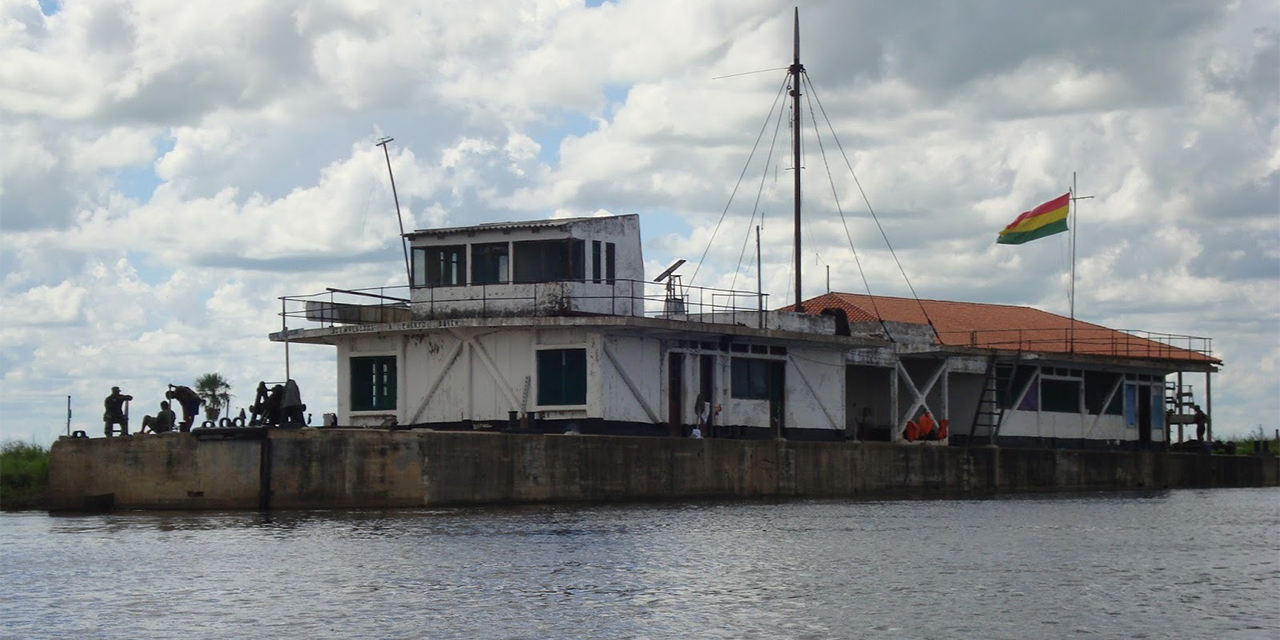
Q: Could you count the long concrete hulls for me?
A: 1